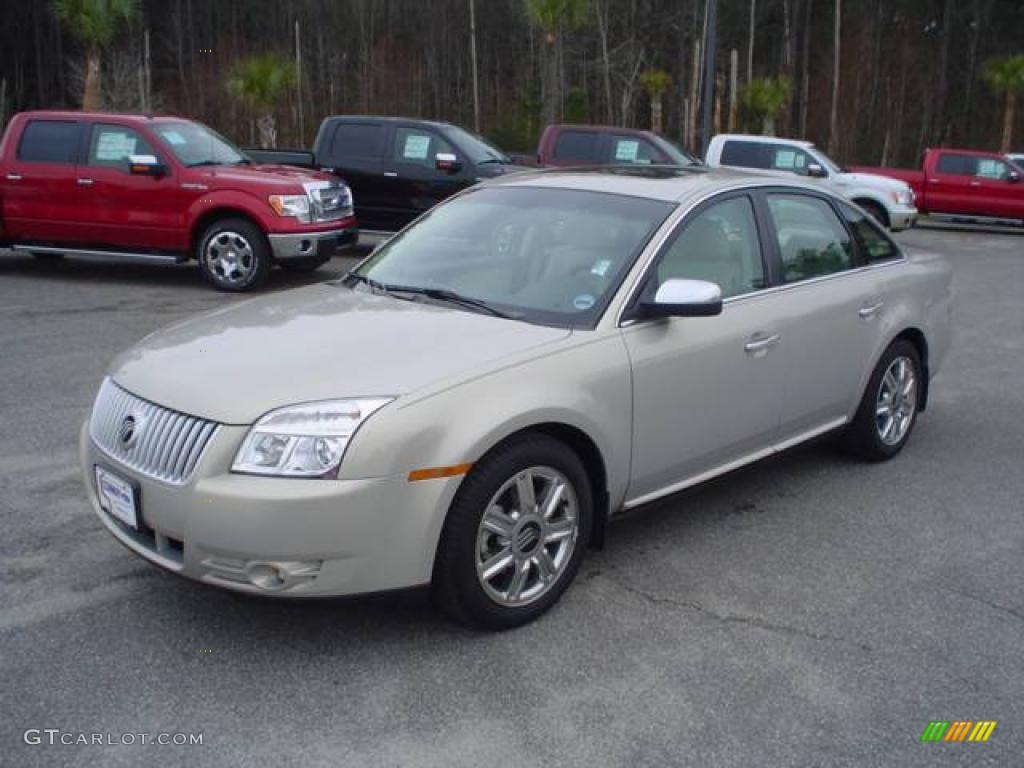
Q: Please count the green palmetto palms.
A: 6